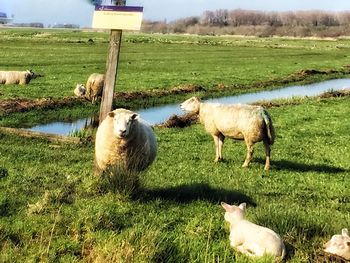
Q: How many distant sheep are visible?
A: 3